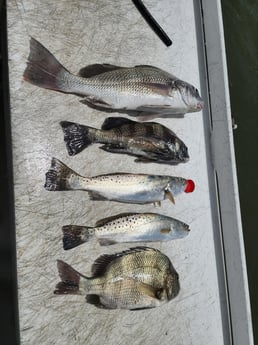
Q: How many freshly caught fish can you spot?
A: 5